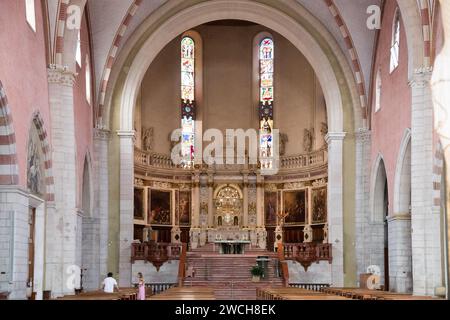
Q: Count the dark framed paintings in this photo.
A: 6